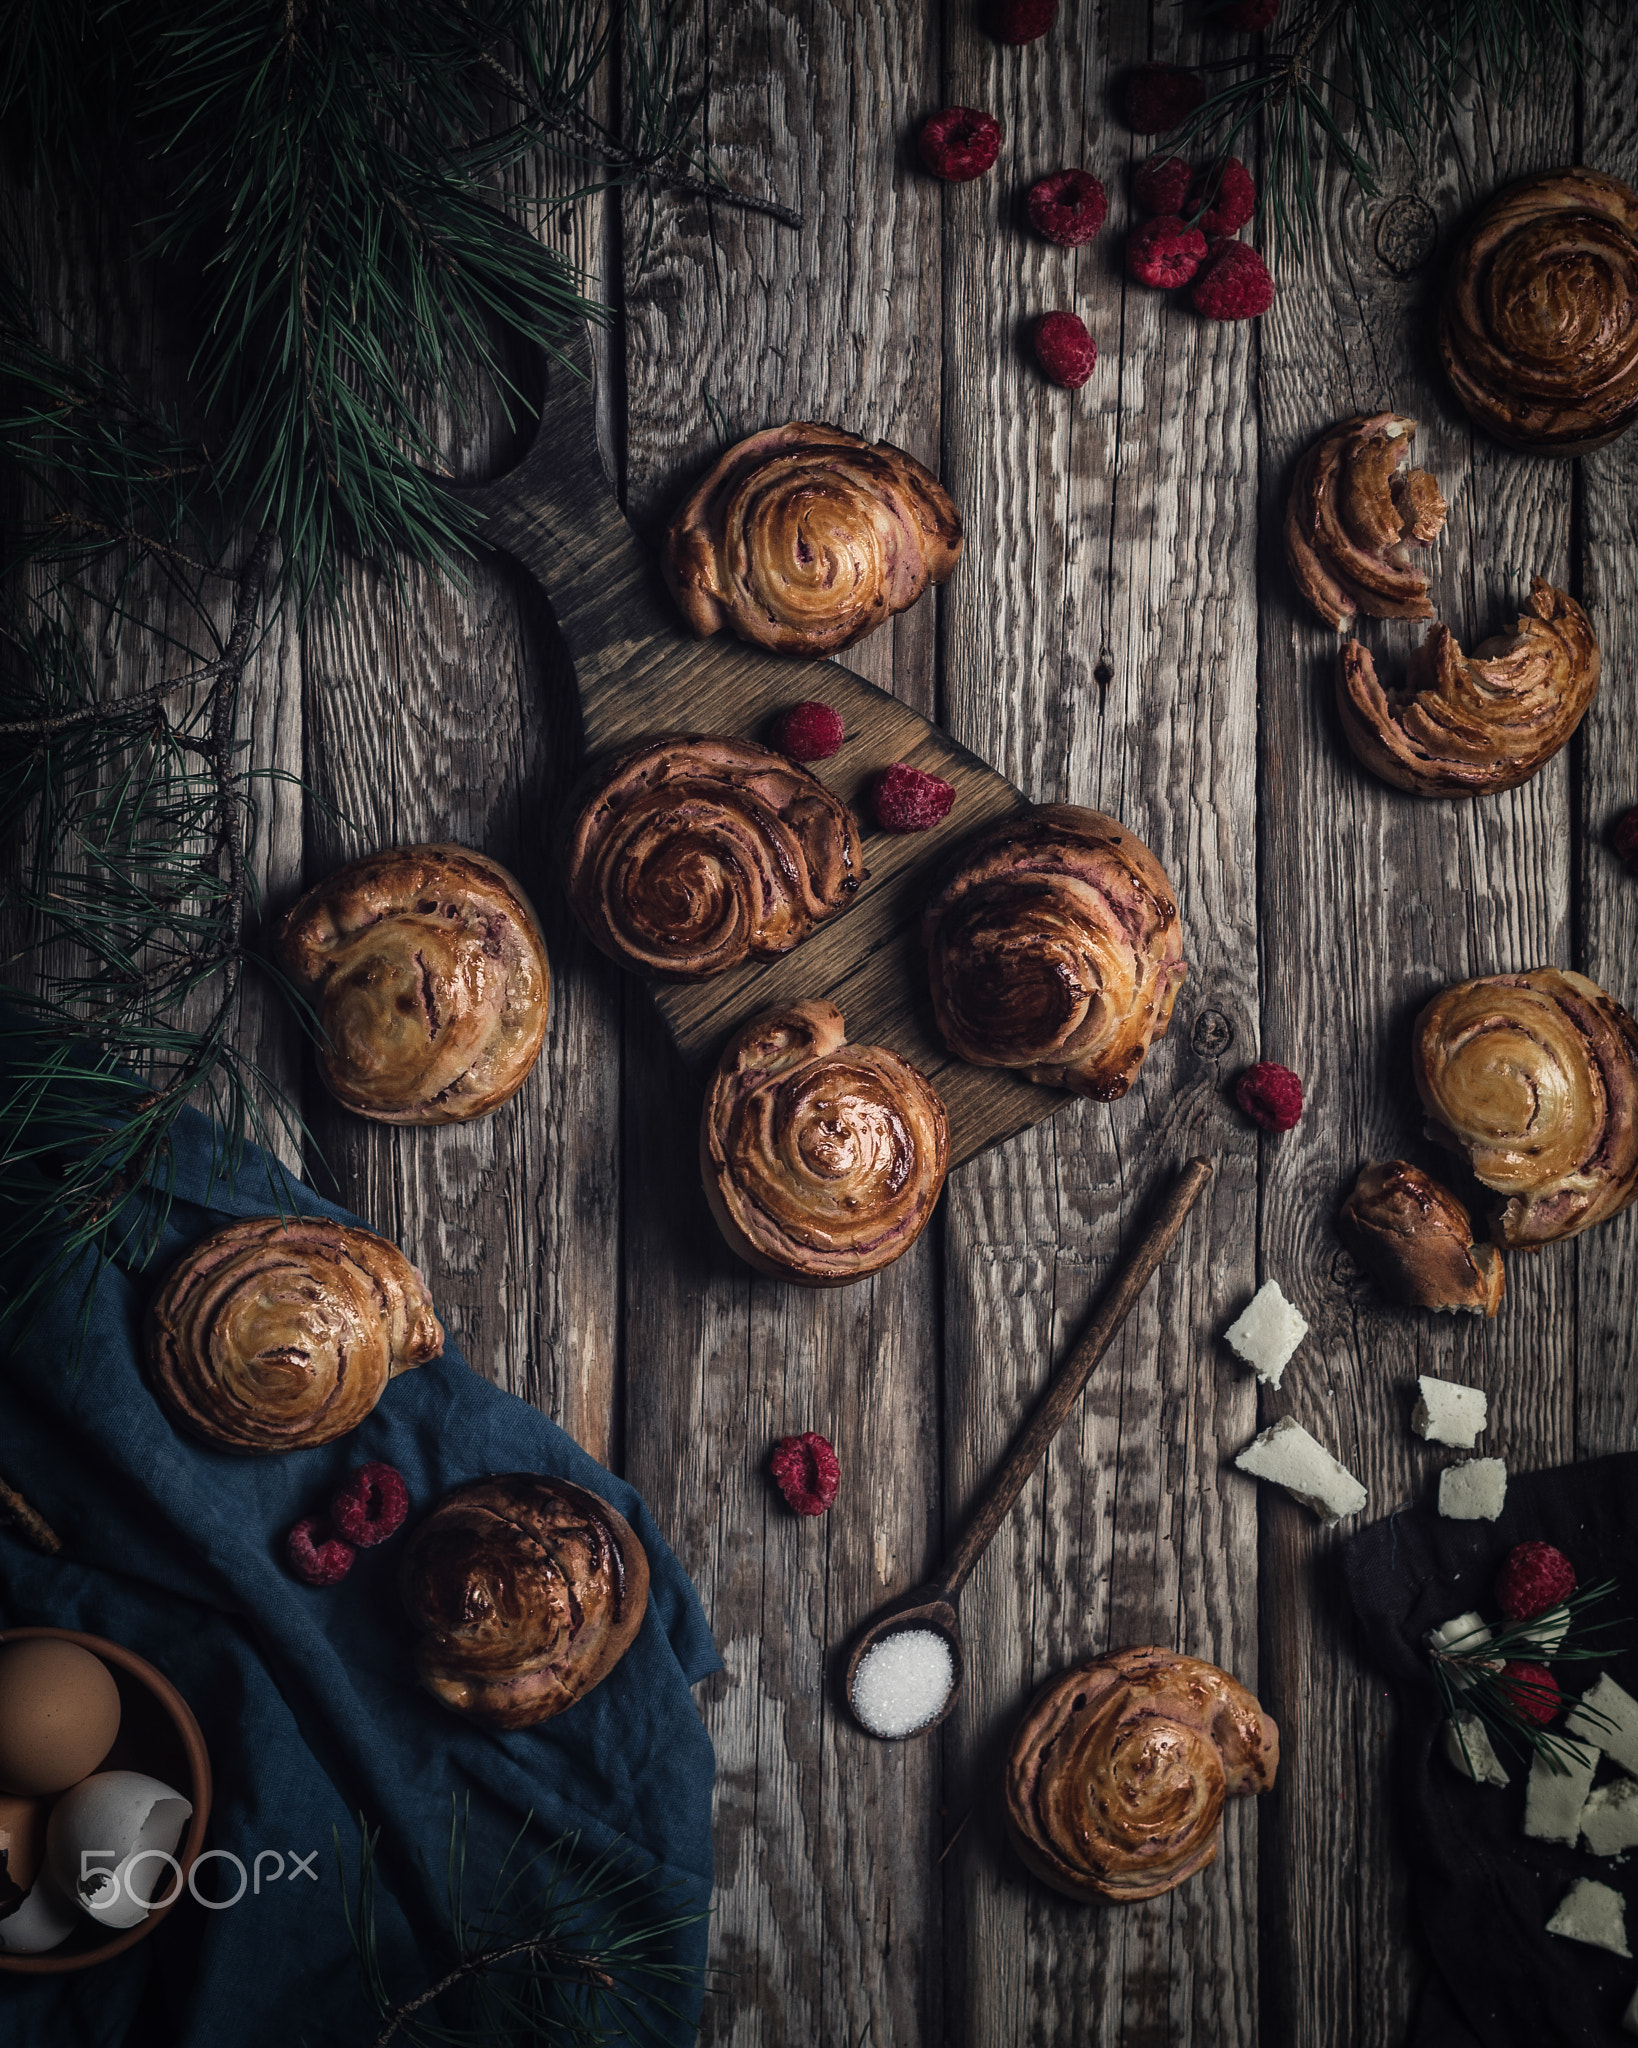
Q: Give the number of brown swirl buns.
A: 11